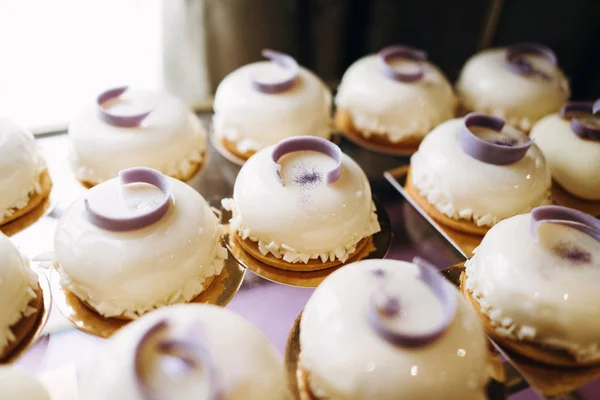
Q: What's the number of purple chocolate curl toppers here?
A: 11